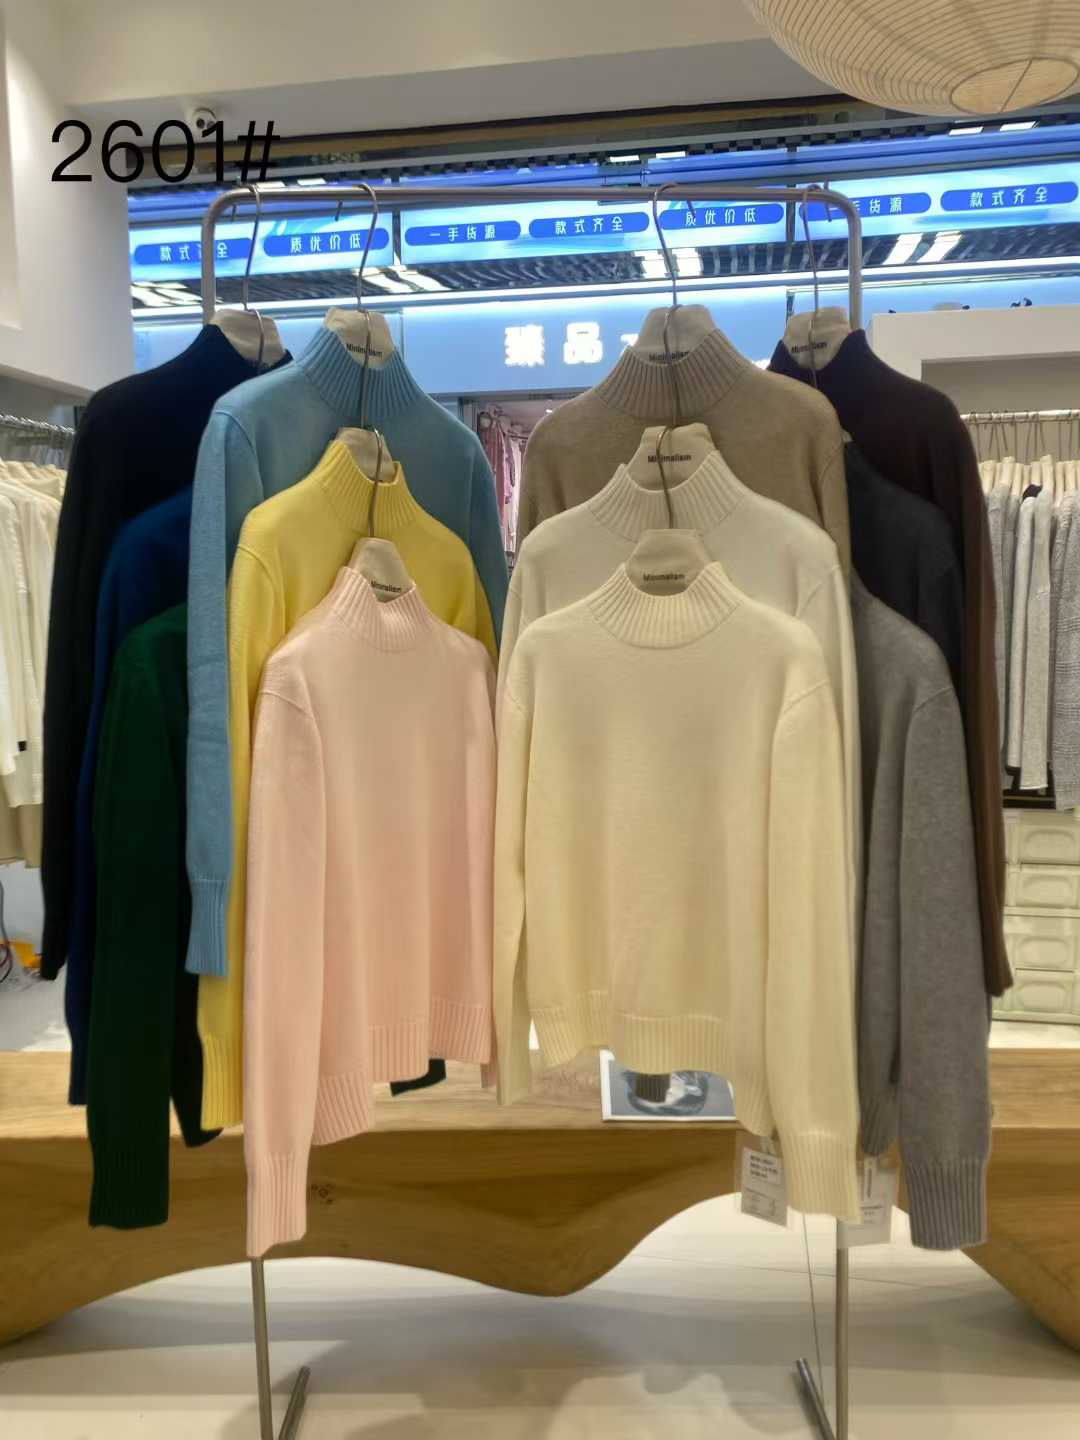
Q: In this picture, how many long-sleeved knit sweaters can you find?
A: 12